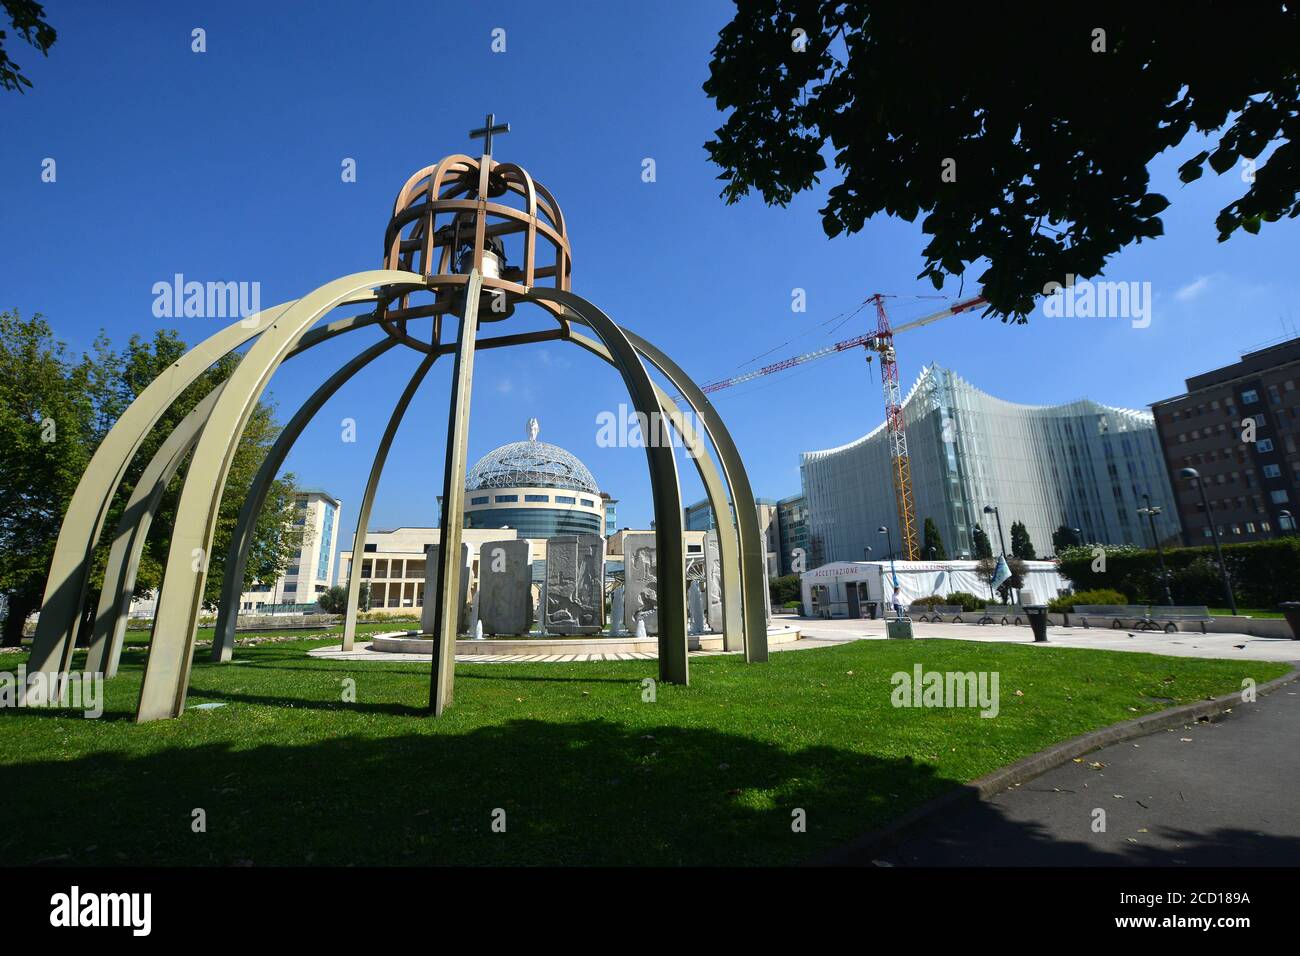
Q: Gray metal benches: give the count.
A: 6